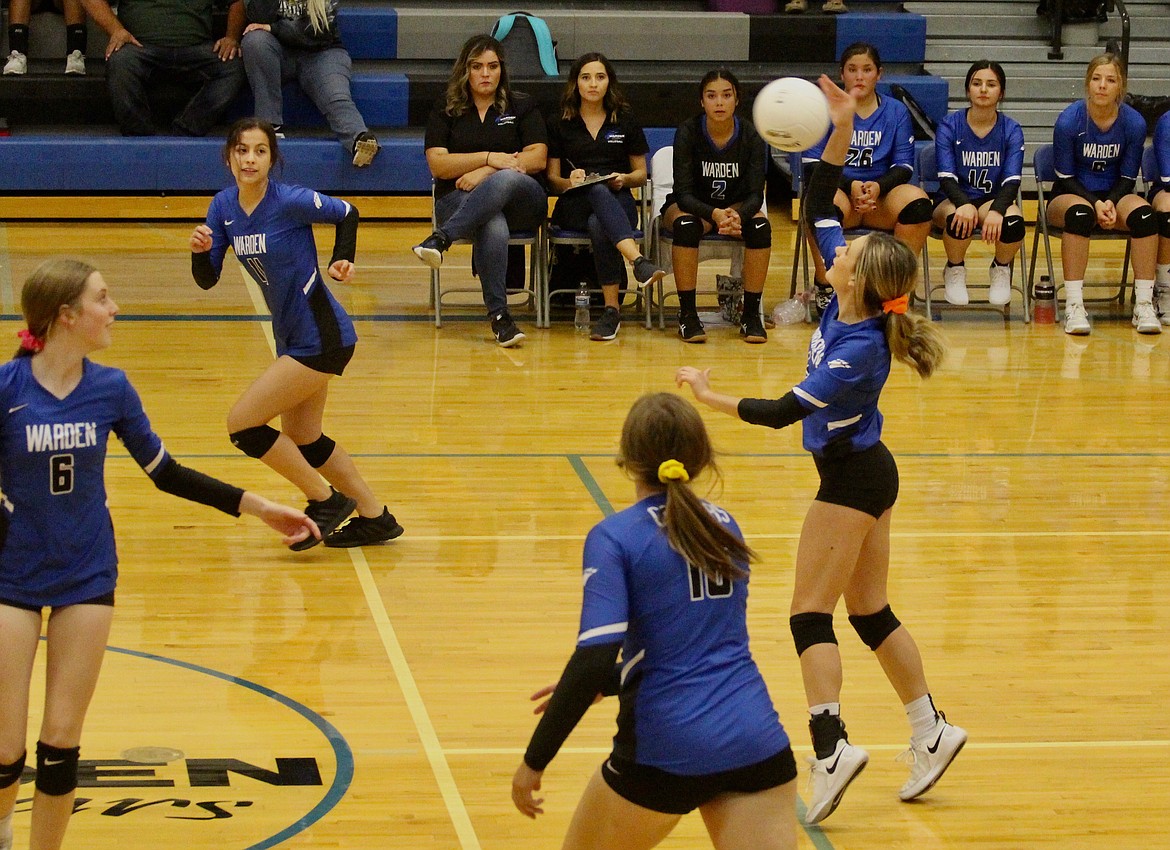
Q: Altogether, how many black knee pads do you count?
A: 14